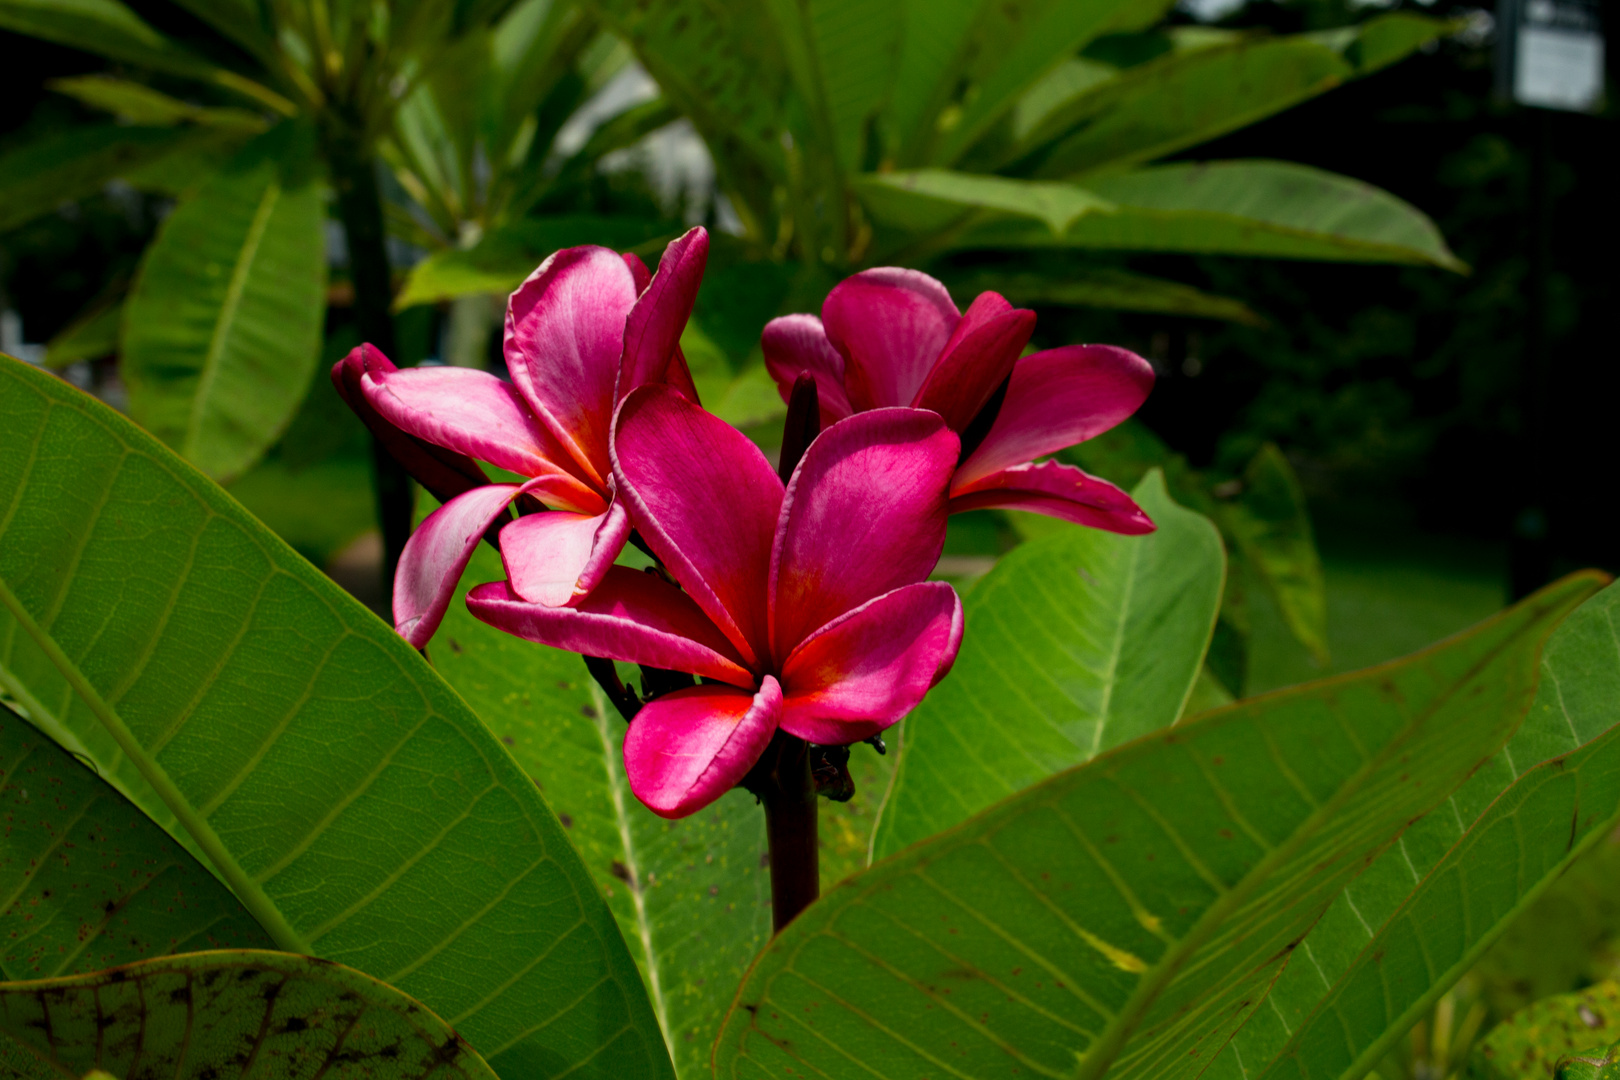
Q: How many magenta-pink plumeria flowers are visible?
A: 3